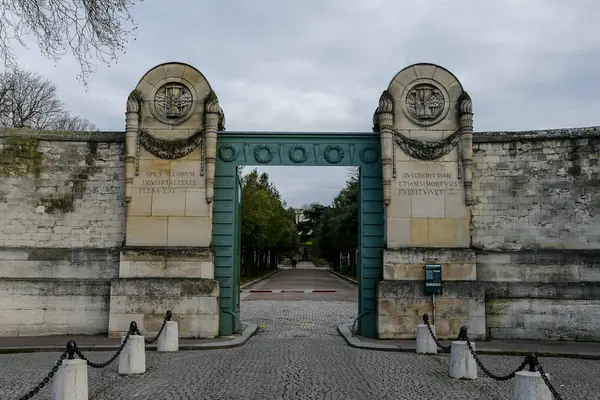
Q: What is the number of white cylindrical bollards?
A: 6